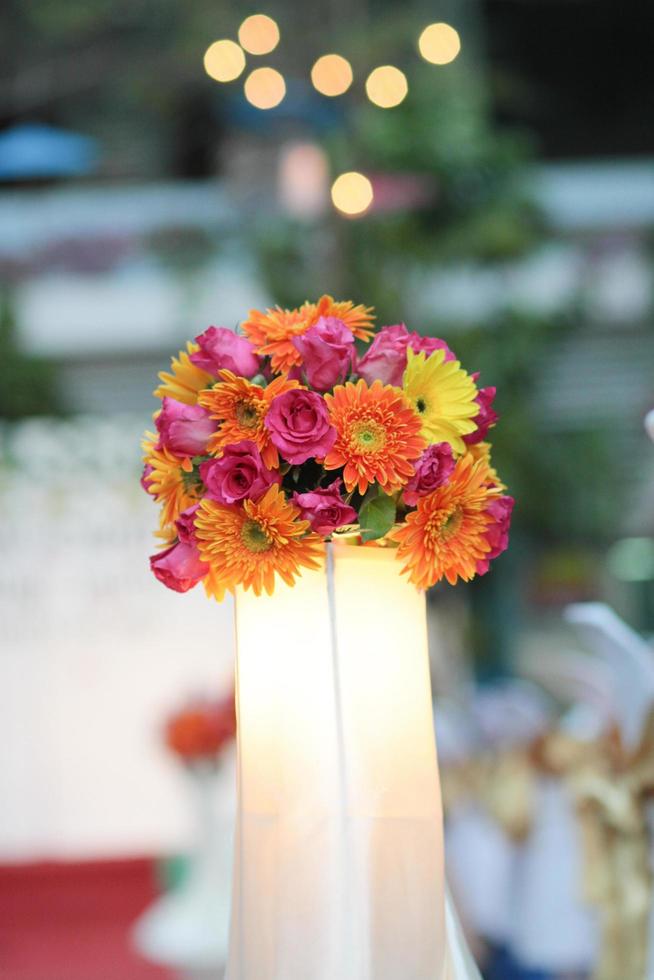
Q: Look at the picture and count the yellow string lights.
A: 7